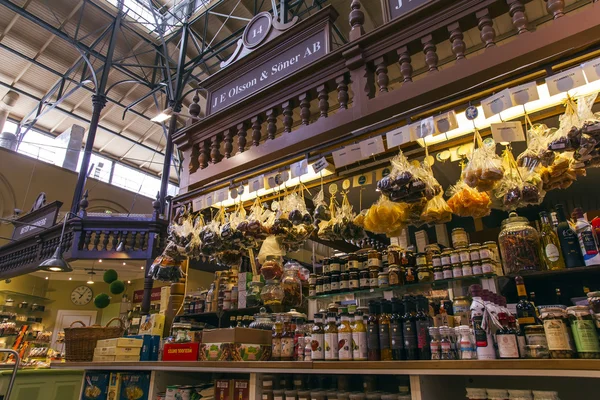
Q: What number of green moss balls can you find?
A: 3